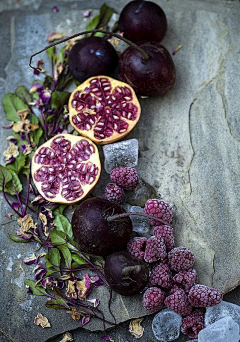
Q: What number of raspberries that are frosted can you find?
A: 13